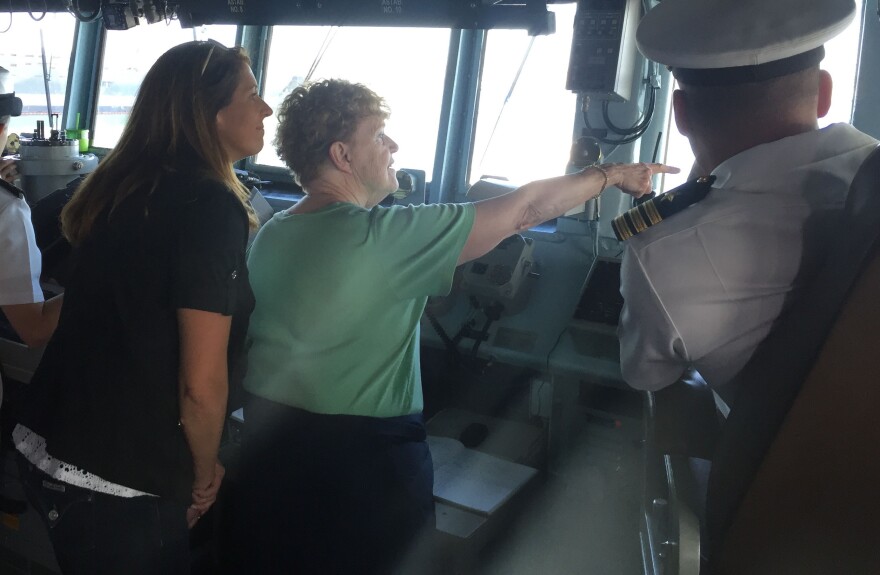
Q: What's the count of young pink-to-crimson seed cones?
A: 0